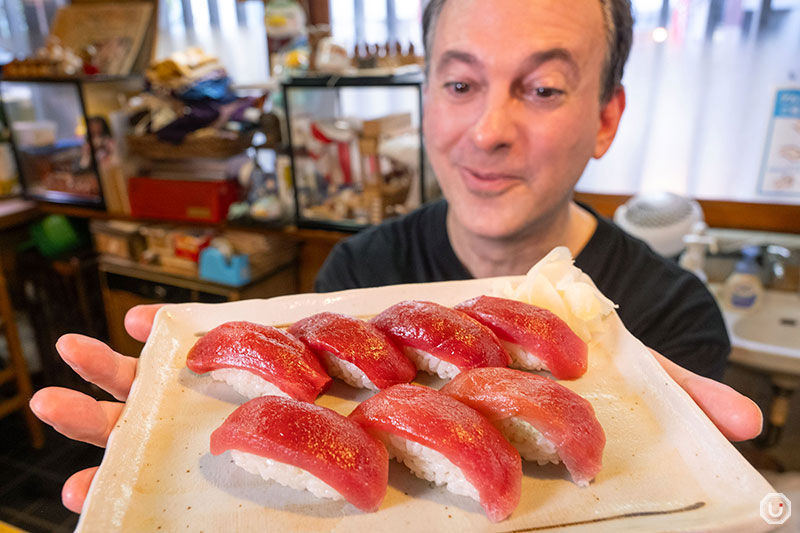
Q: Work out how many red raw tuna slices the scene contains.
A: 7